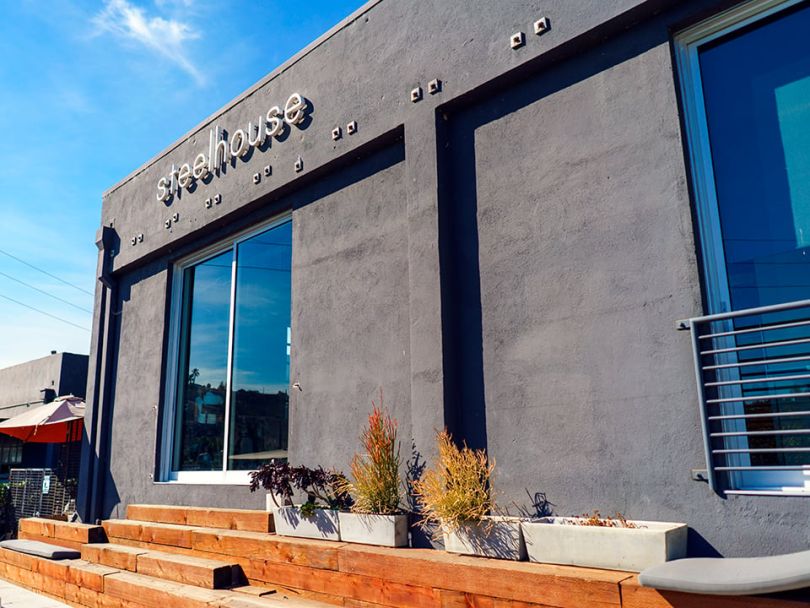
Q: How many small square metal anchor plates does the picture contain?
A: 15